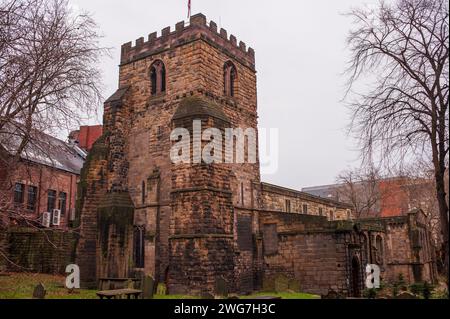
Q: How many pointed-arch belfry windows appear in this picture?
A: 2